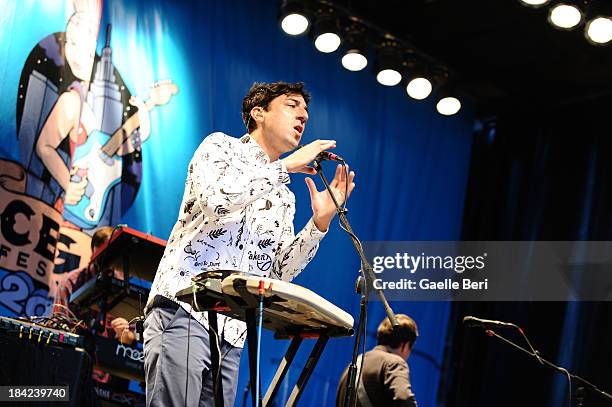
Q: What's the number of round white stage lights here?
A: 9